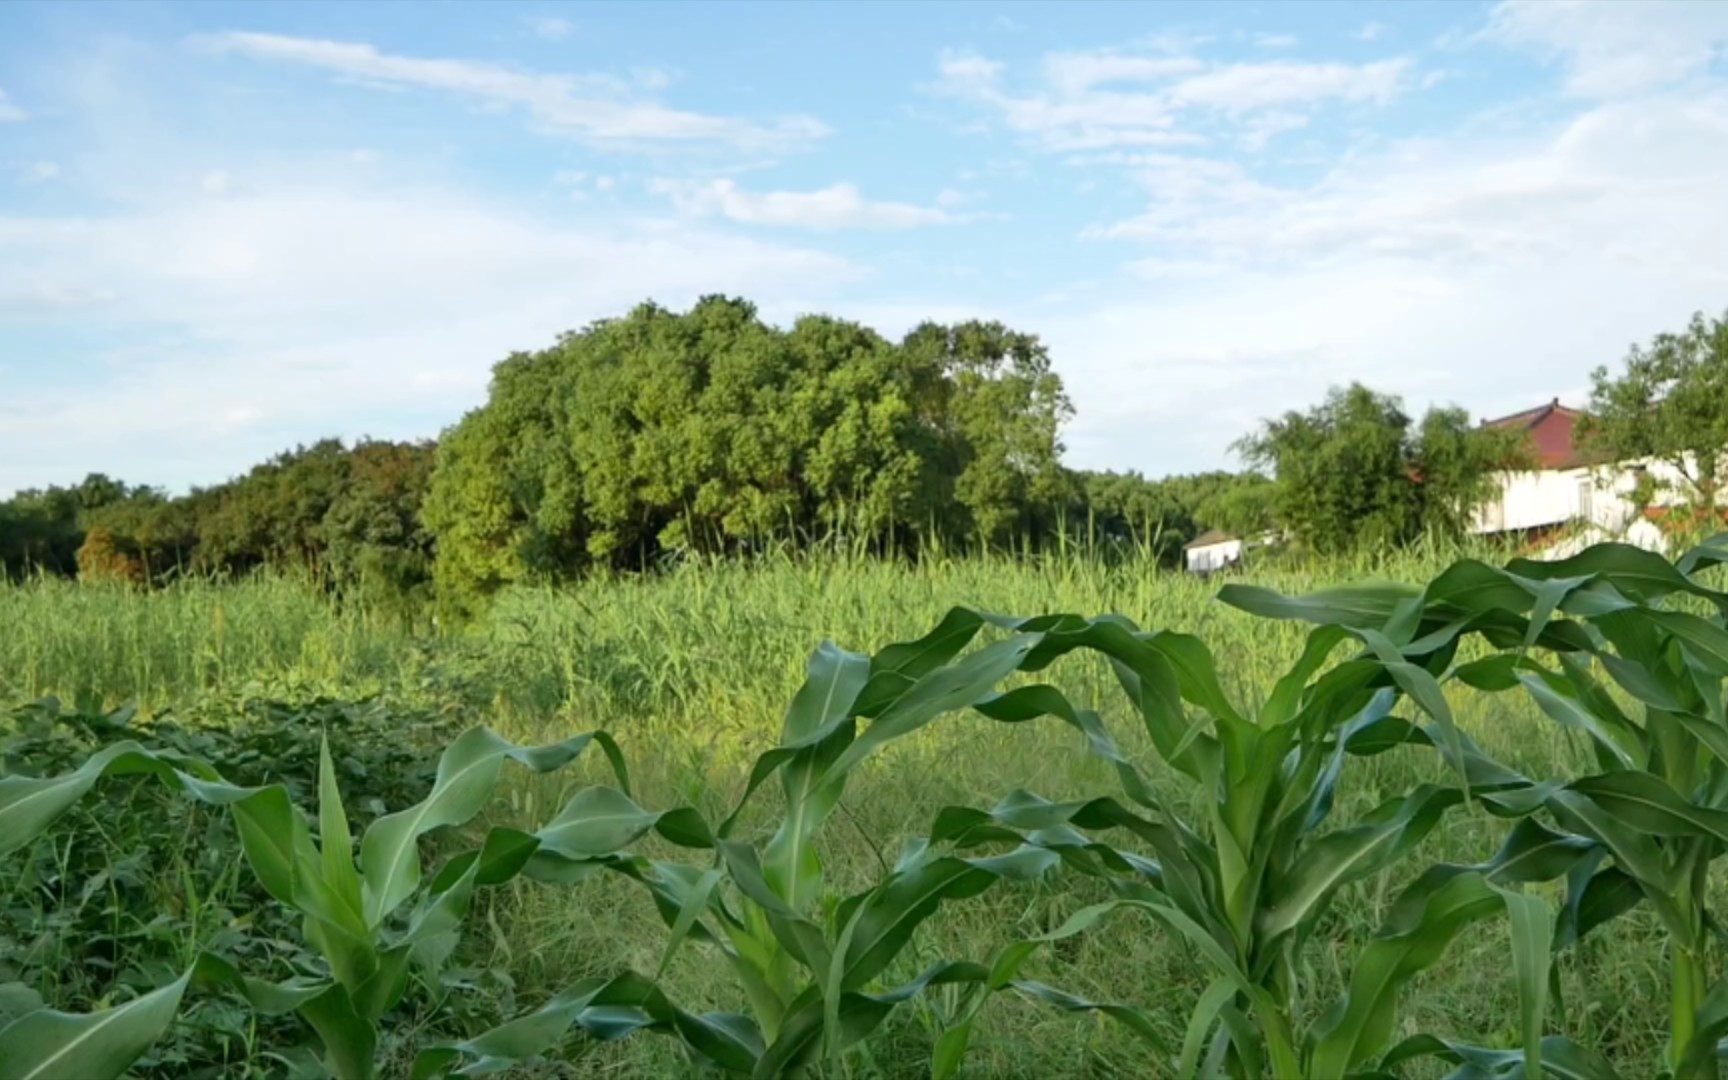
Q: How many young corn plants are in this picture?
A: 4